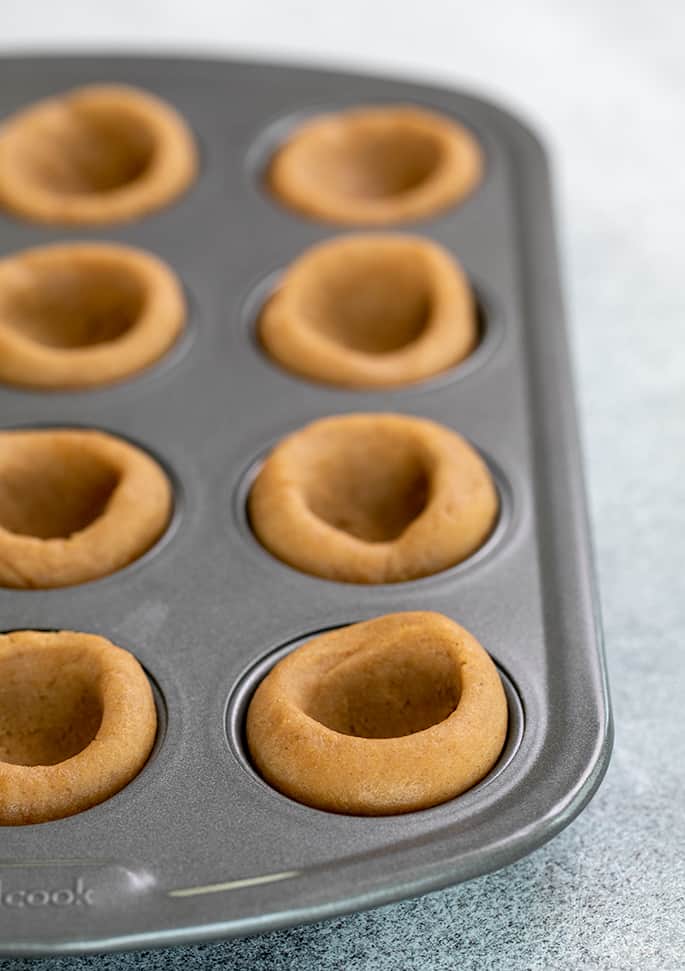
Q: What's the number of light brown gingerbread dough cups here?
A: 8